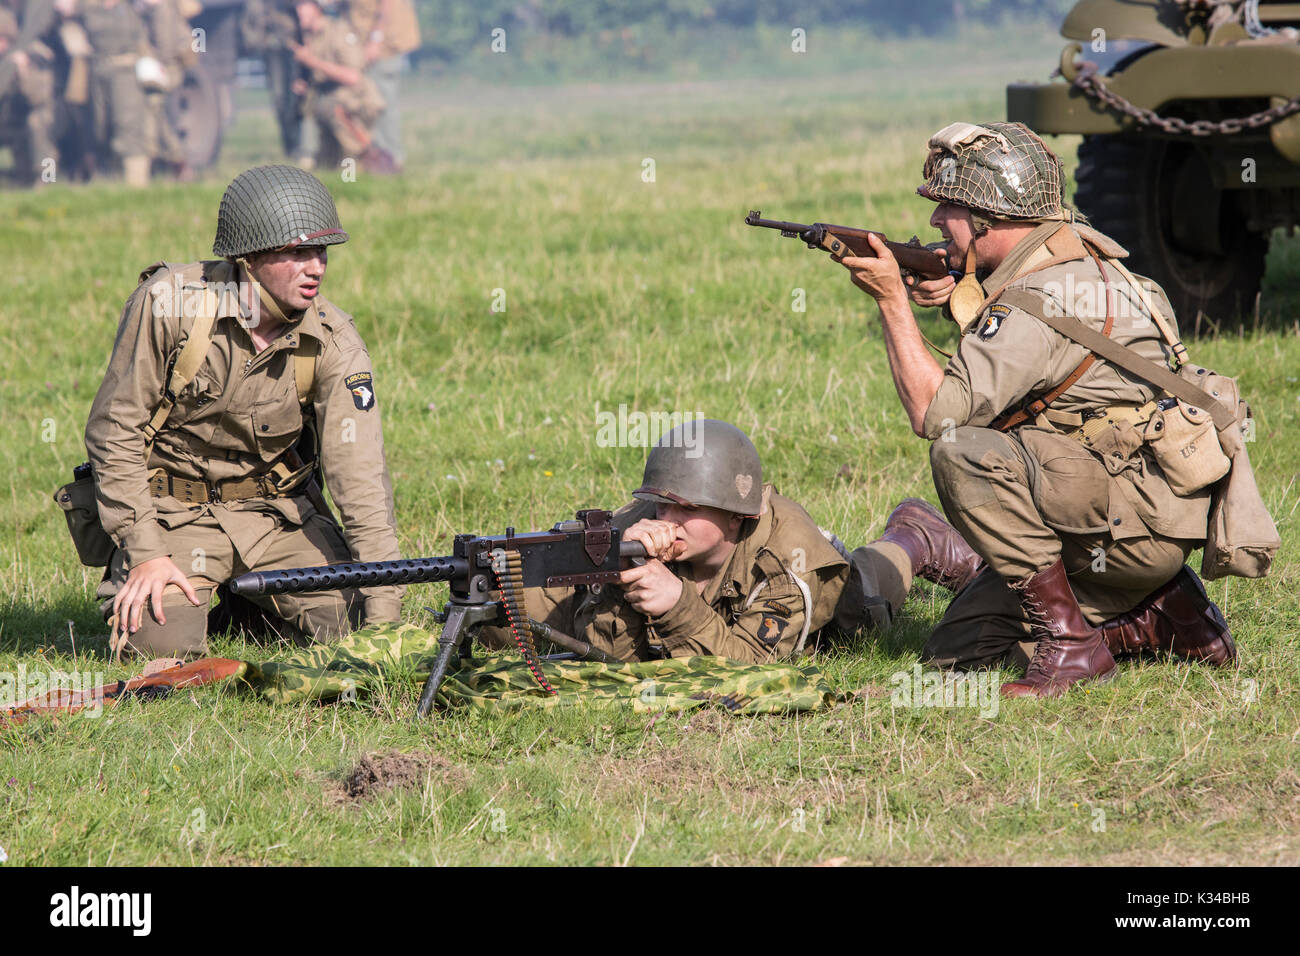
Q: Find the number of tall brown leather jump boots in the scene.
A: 3